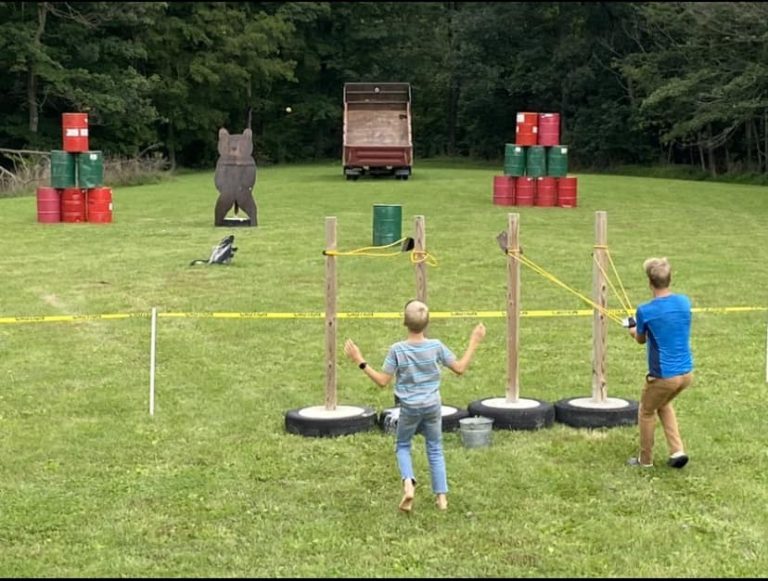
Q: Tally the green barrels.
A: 6